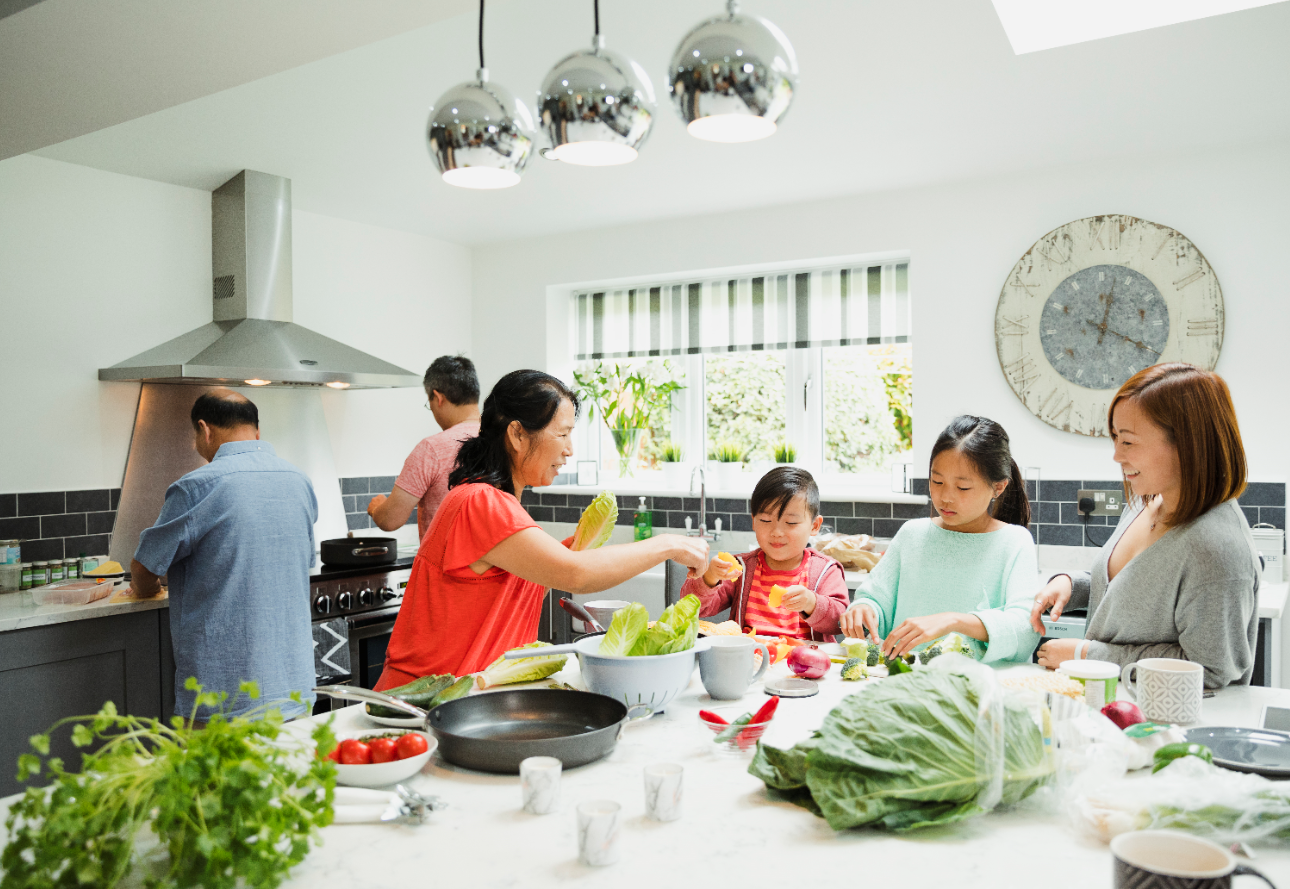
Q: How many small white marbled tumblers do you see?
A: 3